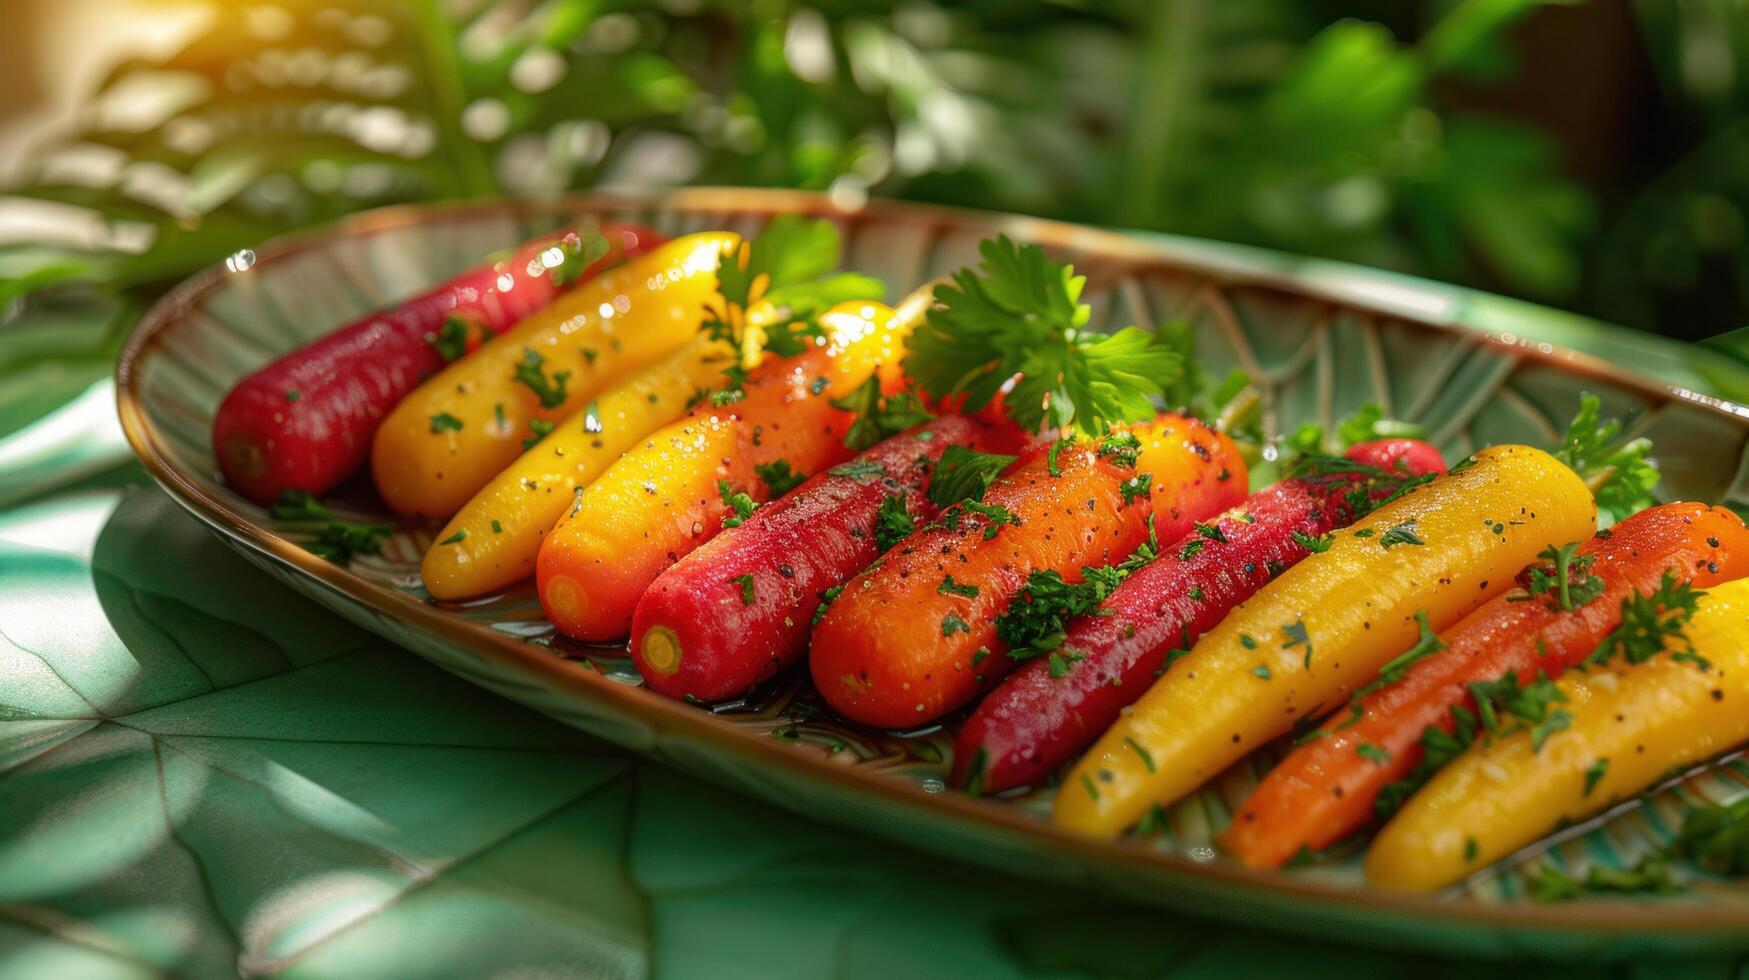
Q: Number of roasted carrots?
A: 10